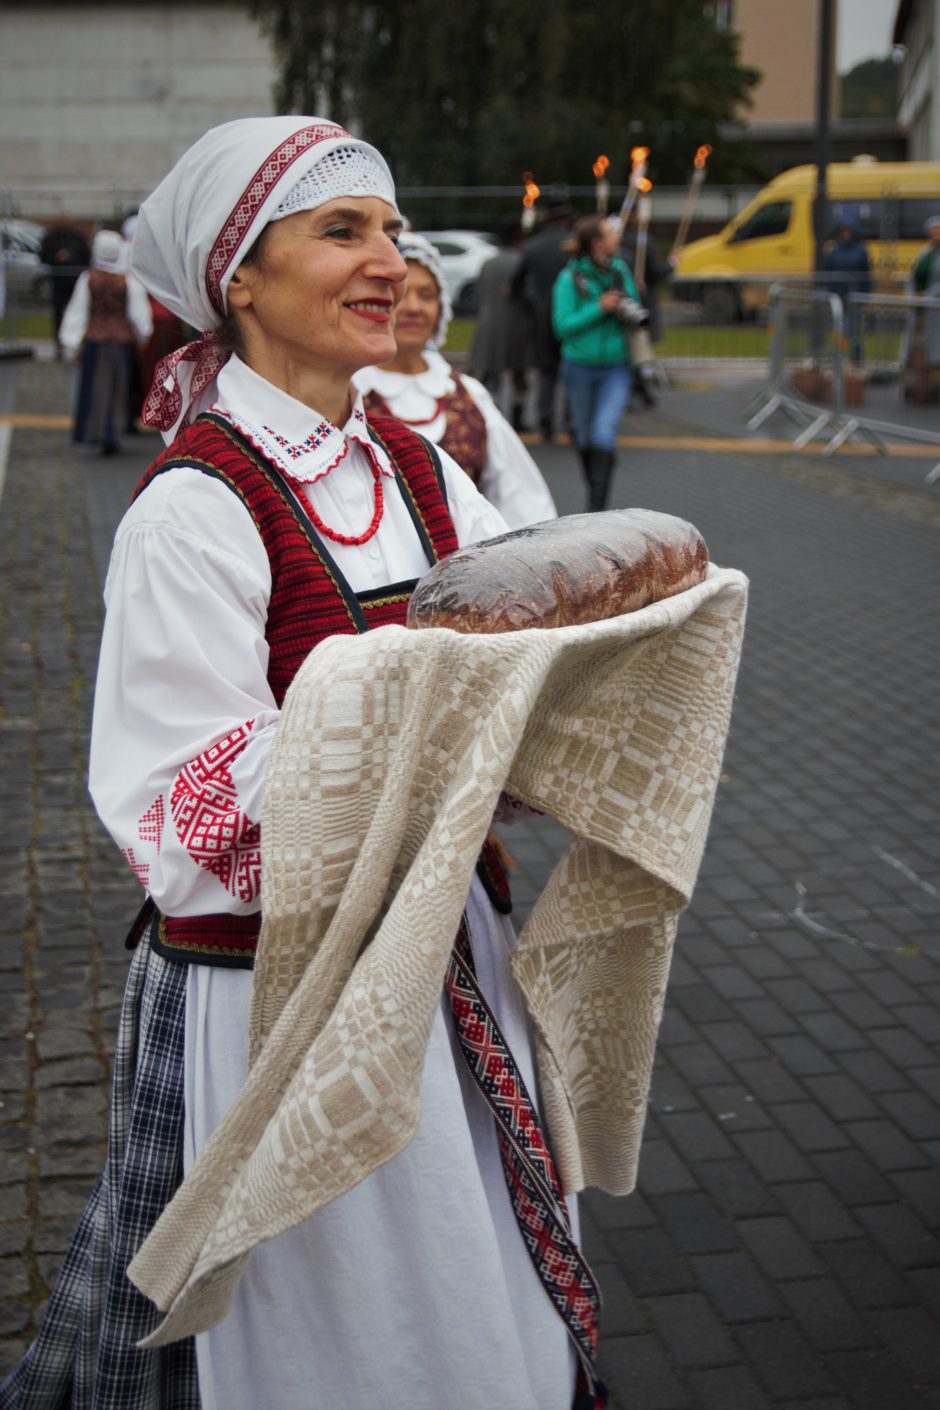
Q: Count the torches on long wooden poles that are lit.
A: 5